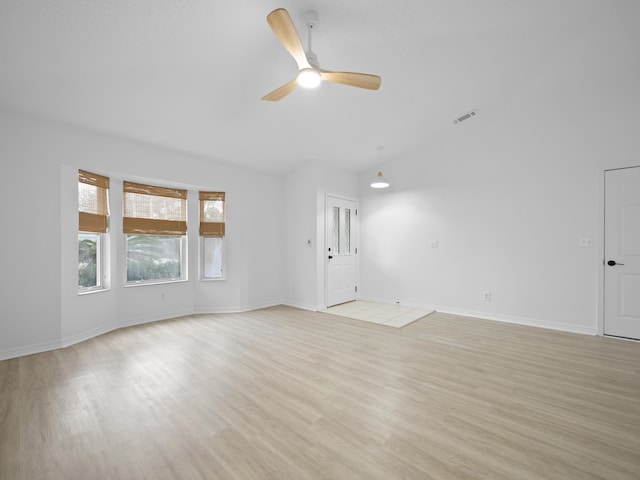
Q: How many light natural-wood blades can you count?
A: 3